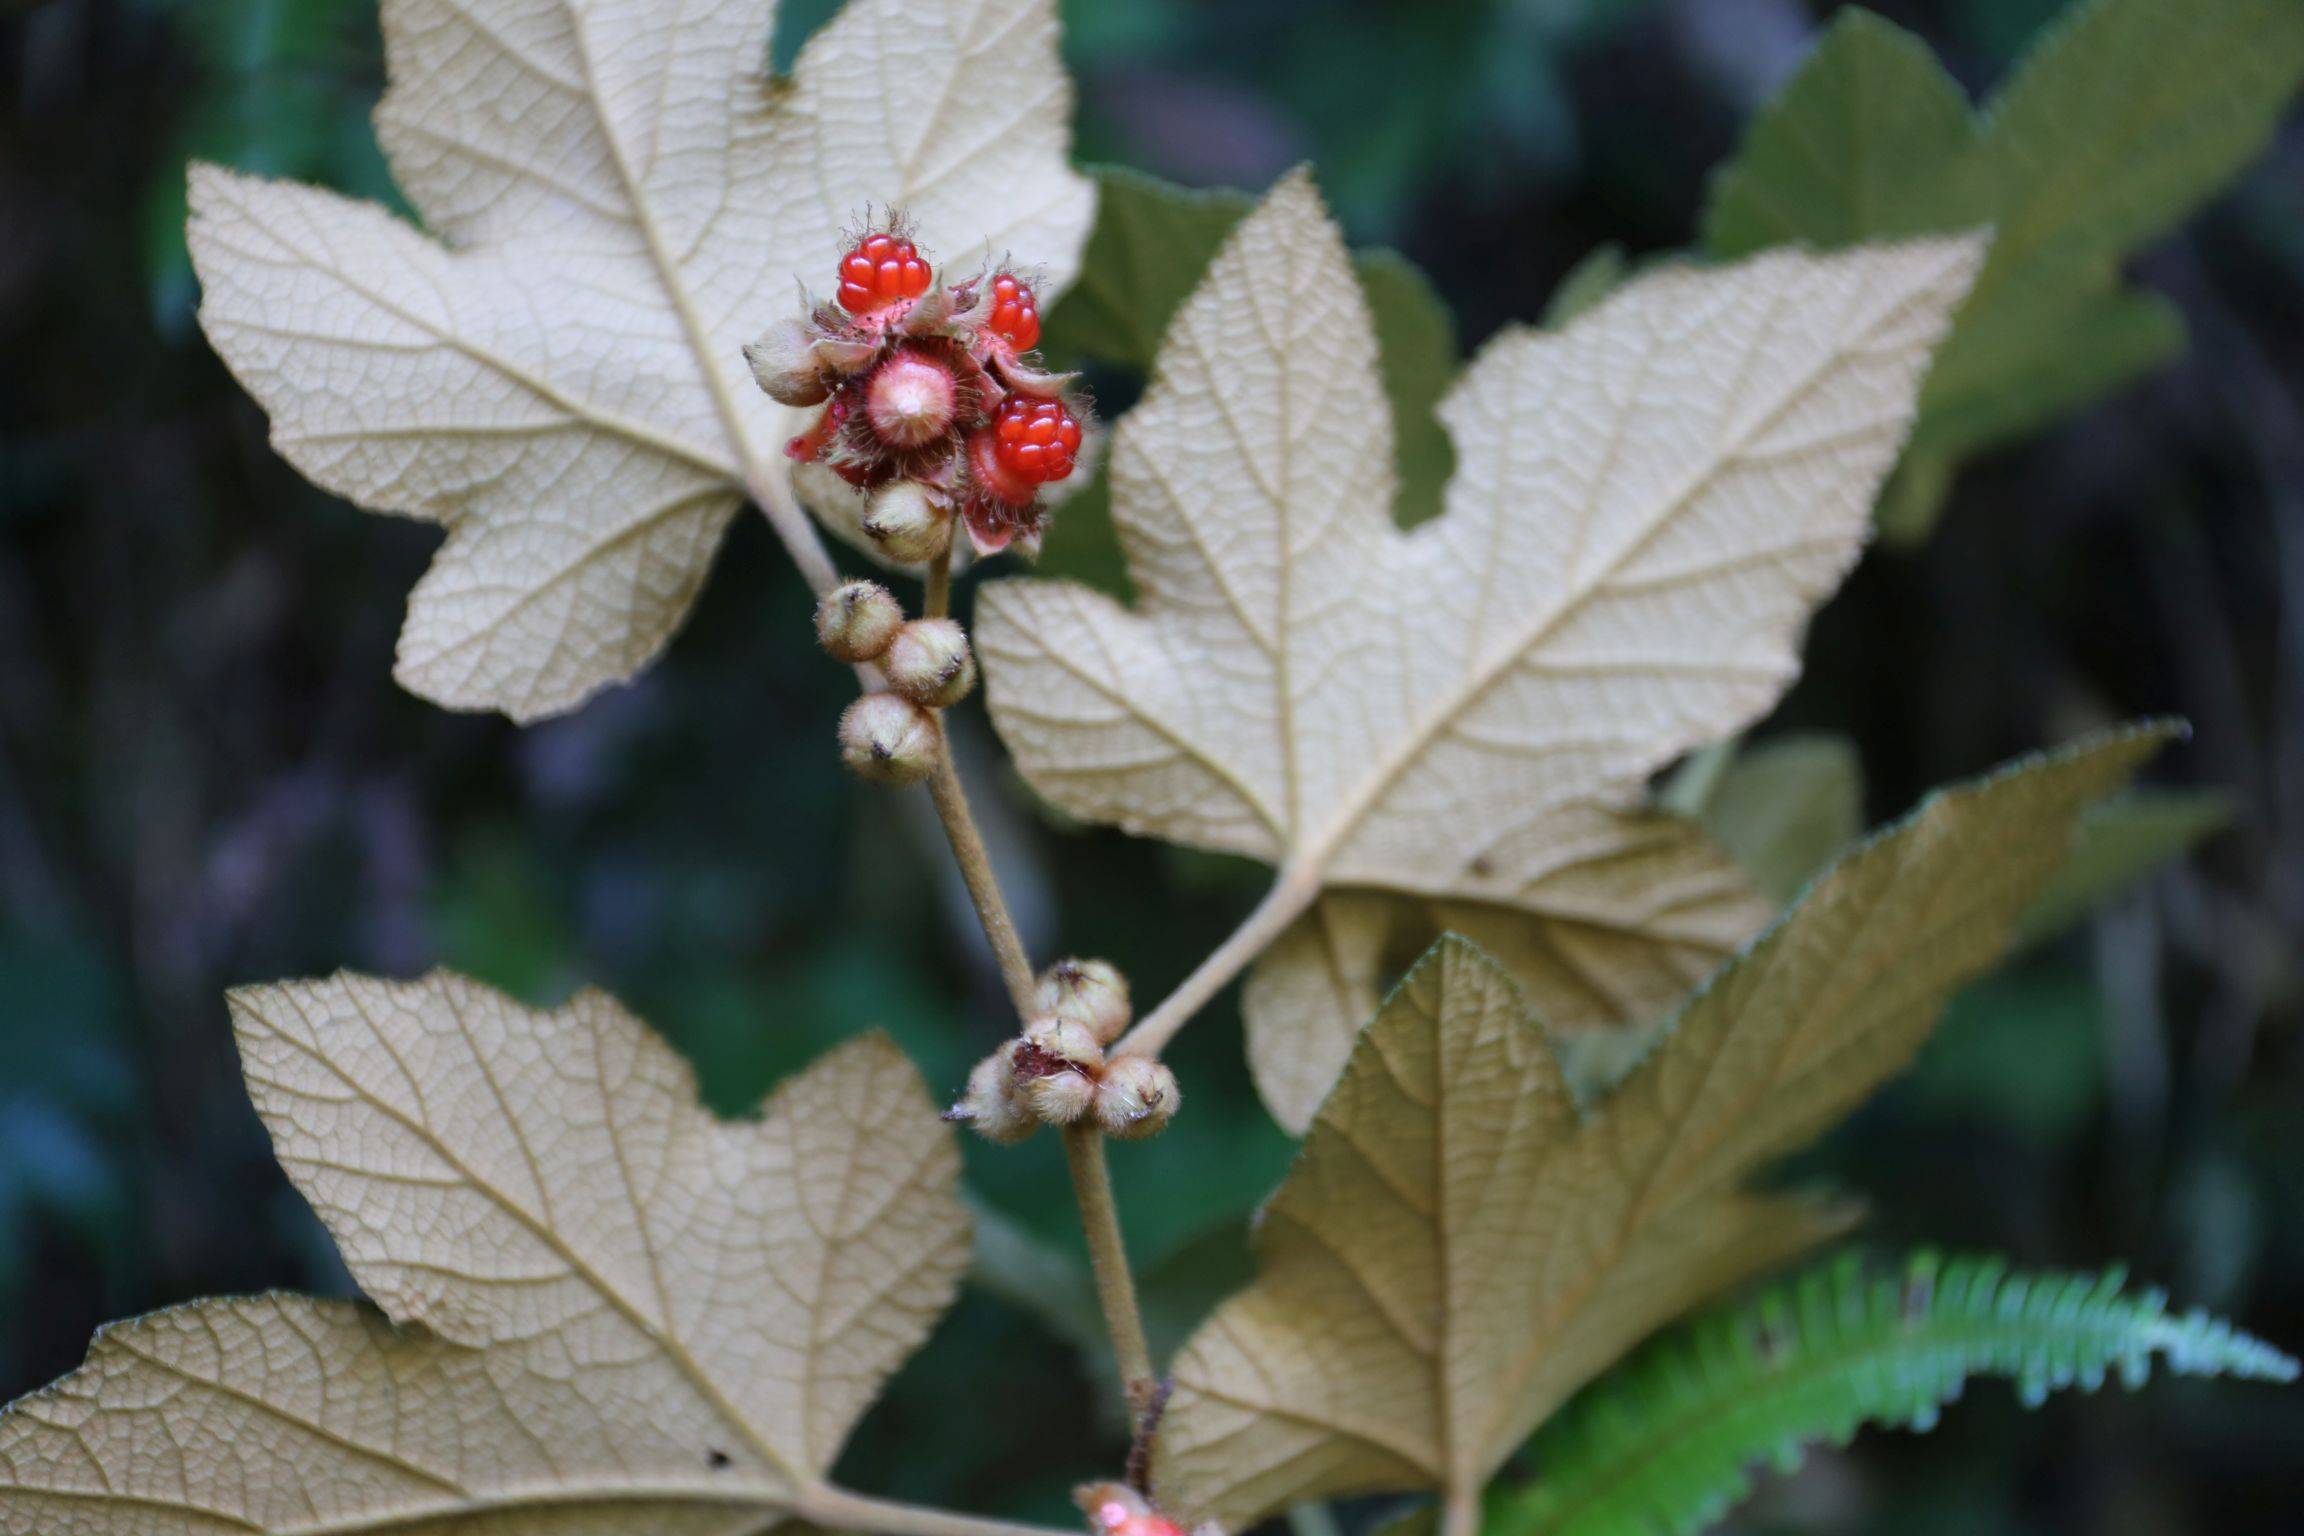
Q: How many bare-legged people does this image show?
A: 0